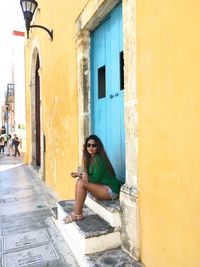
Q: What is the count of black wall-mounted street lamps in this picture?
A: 1